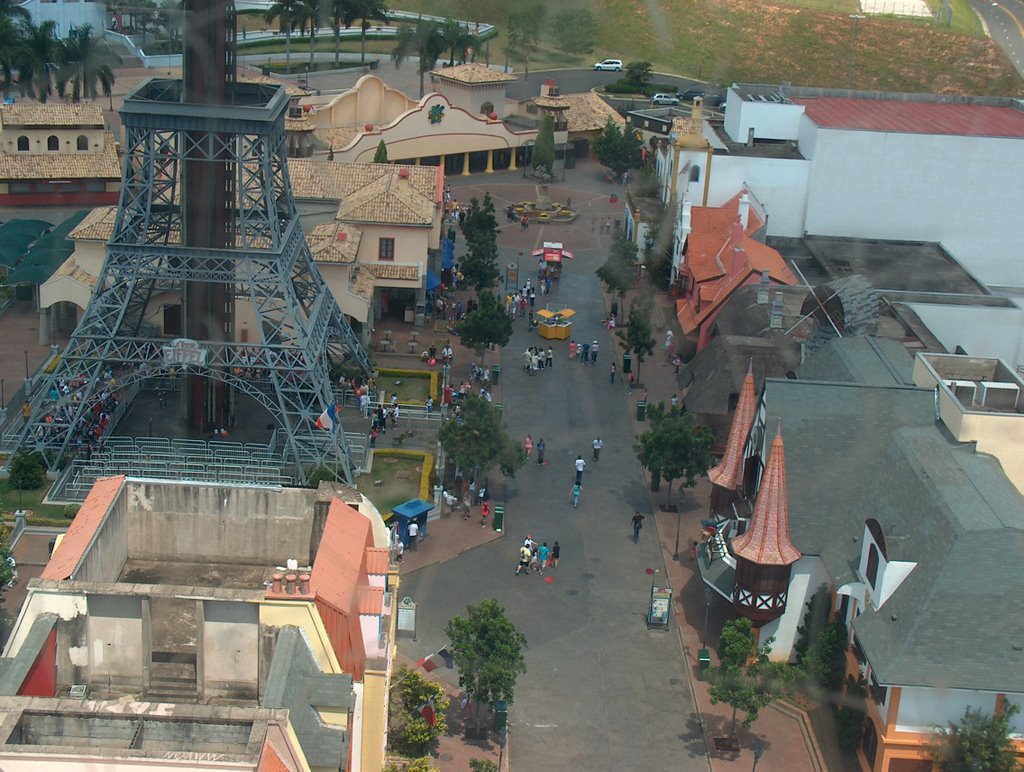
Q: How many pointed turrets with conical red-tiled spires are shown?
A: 2